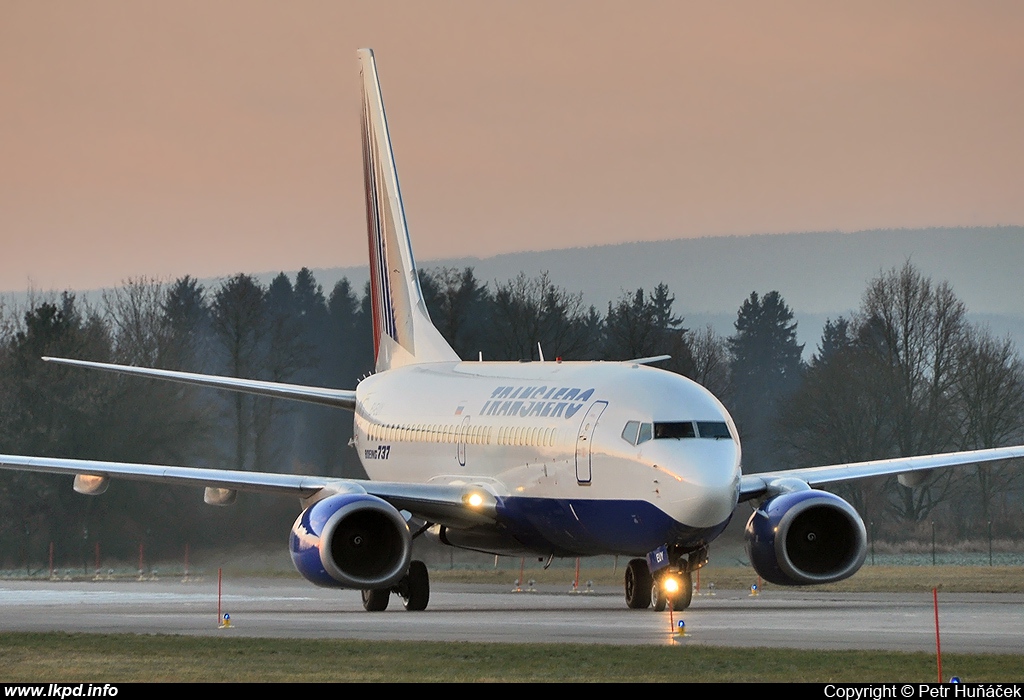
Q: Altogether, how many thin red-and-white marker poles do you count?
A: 11